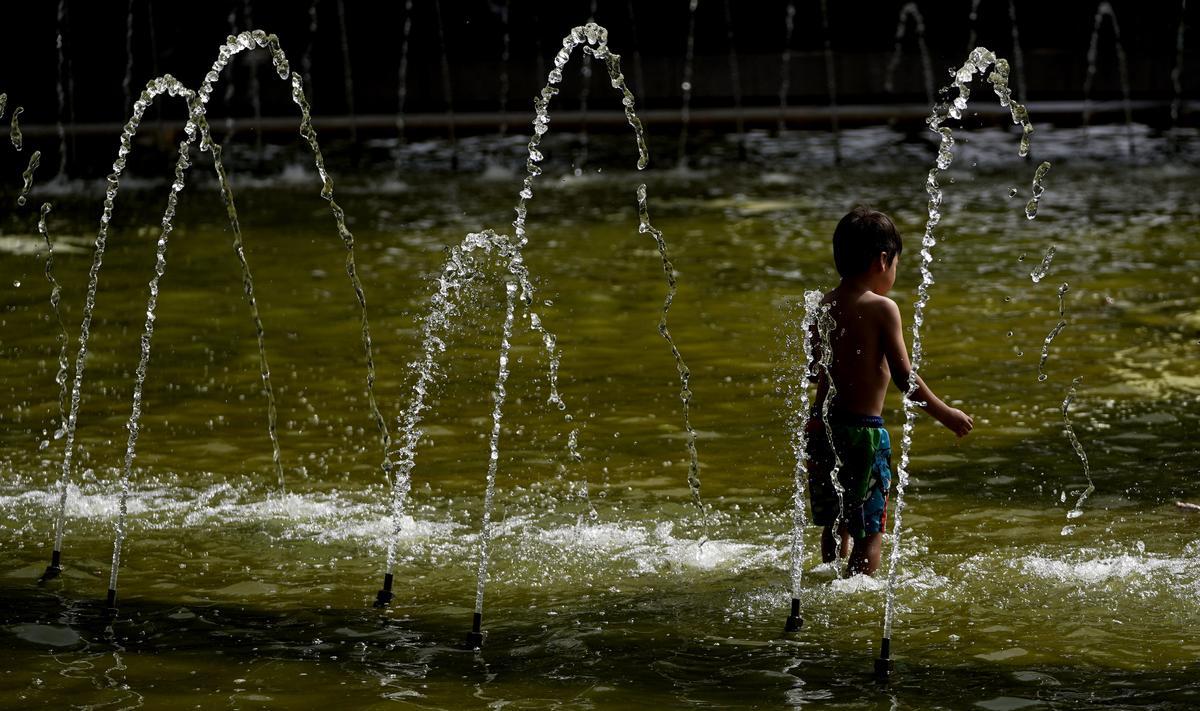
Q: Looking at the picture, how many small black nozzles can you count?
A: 6